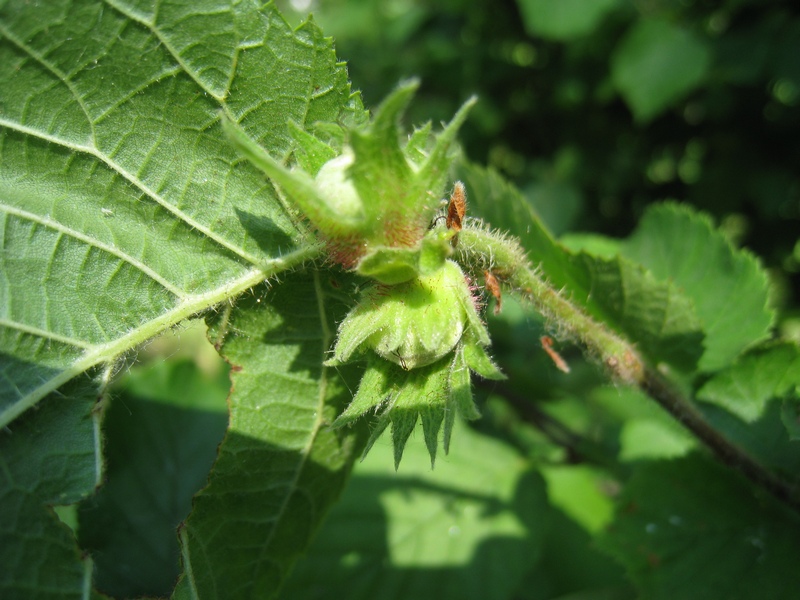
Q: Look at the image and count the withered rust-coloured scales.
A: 3